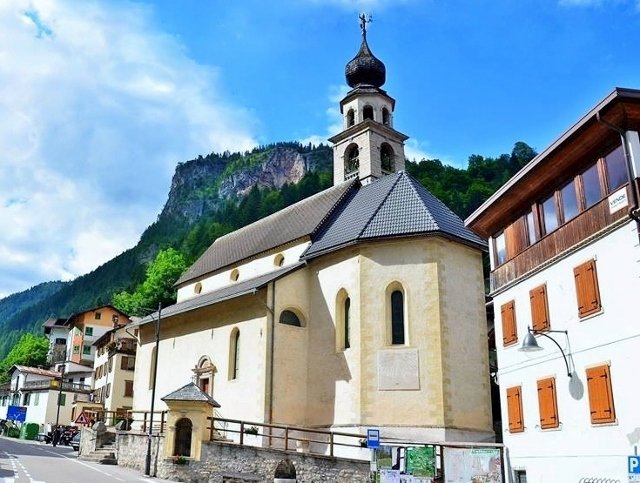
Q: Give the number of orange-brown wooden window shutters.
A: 6